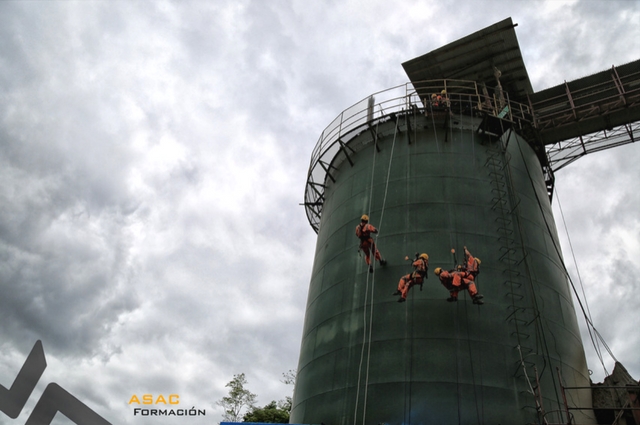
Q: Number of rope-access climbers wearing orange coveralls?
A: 4